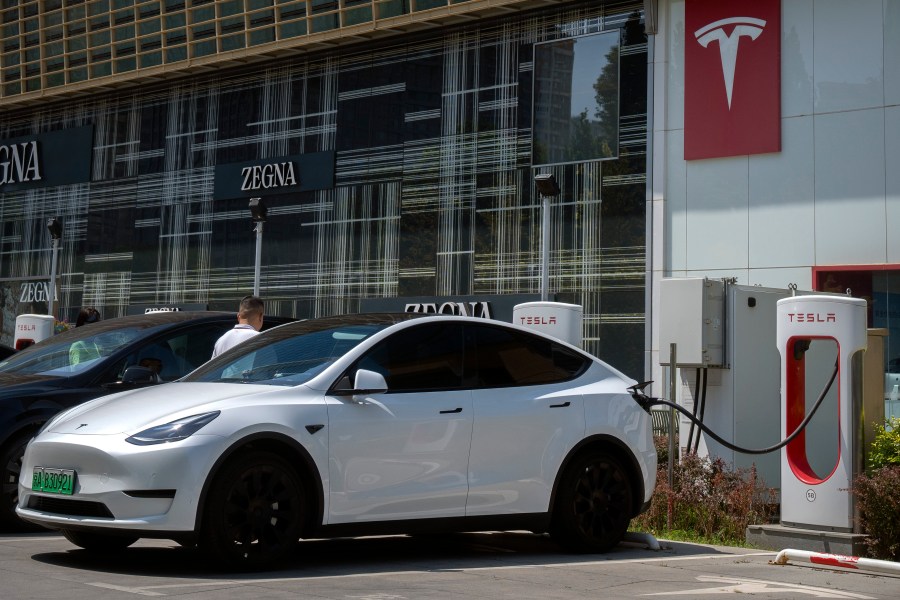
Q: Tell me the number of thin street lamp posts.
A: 3